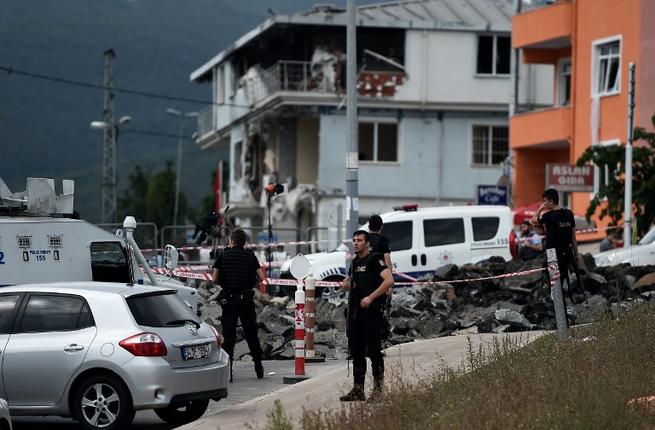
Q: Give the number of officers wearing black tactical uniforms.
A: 4